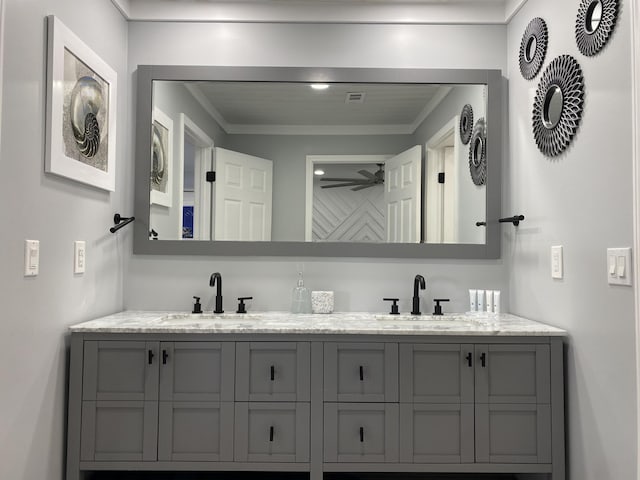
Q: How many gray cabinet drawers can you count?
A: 4